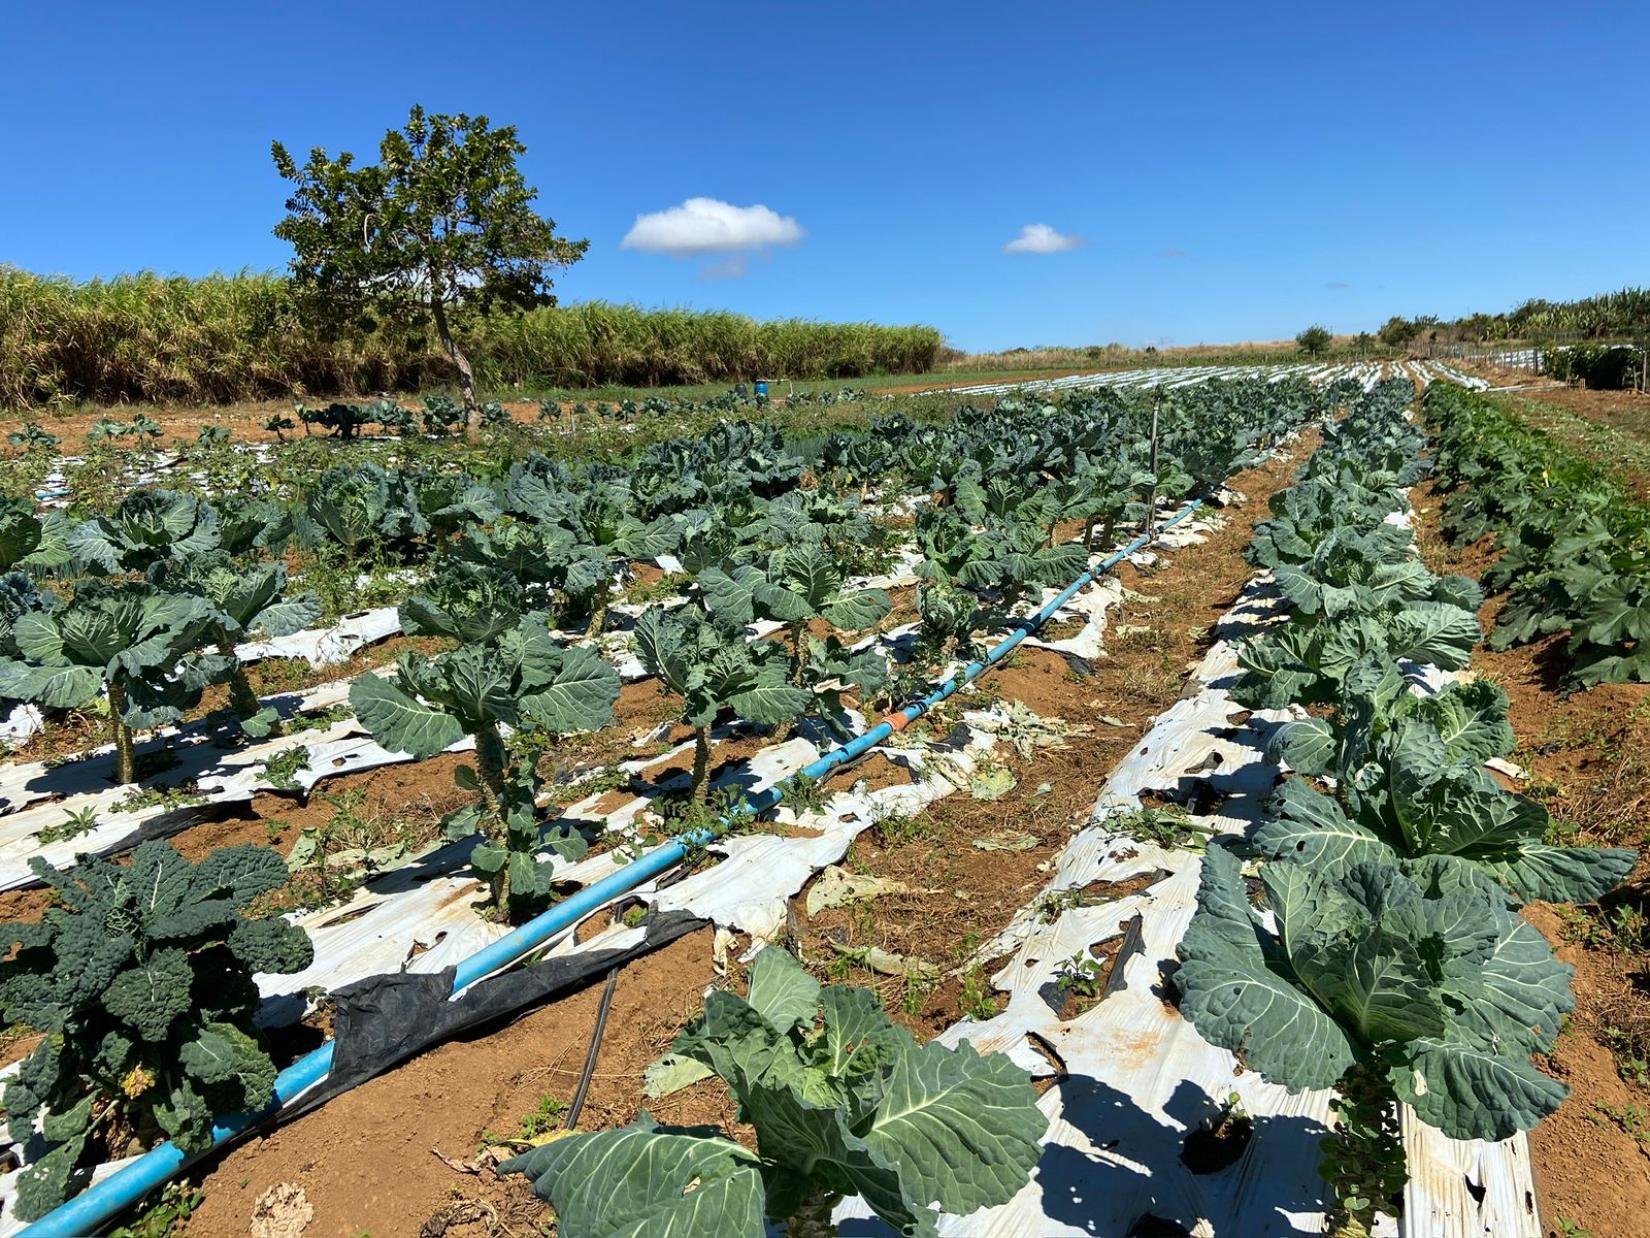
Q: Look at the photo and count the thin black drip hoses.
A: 1